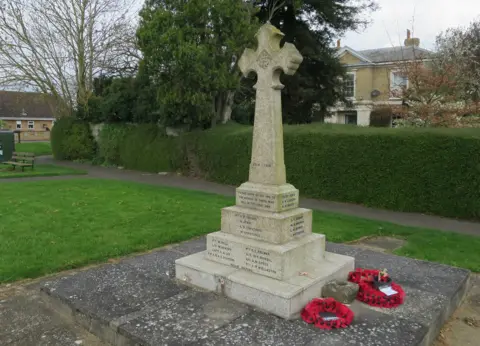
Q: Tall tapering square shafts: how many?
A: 1